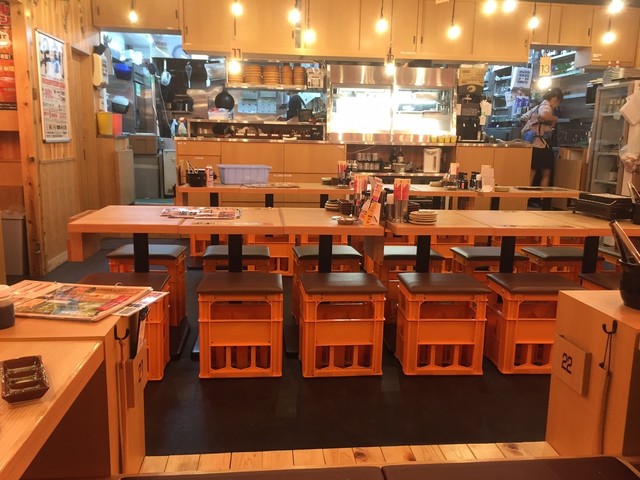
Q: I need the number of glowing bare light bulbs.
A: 14